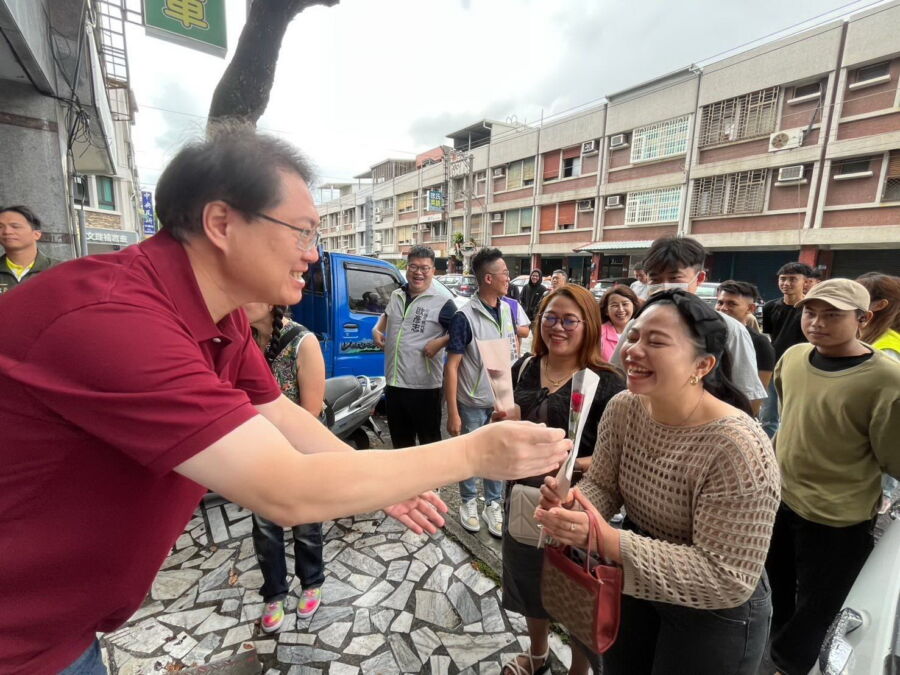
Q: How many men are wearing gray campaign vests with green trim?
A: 2